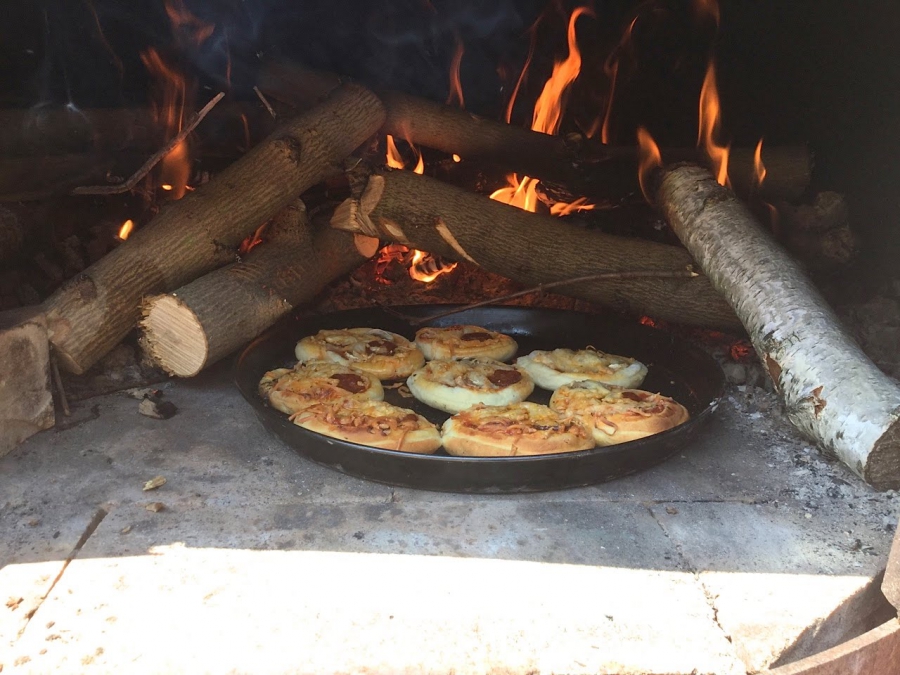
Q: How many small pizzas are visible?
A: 8